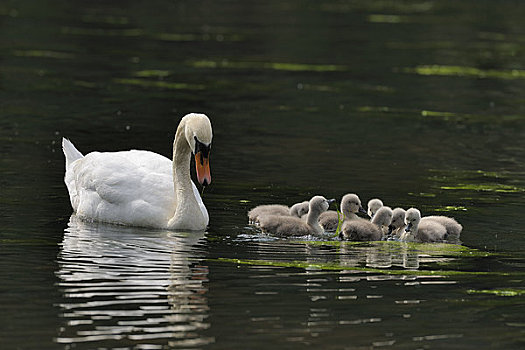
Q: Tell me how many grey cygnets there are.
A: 7